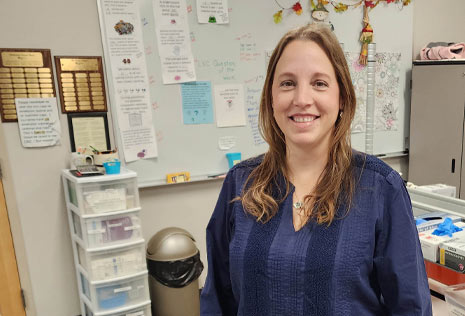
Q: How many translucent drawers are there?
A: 5